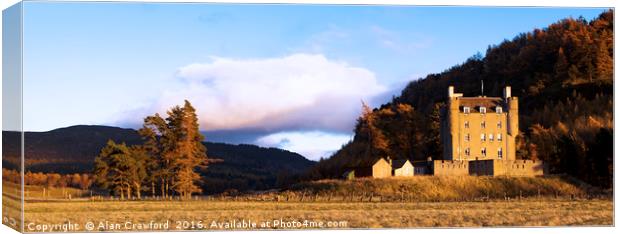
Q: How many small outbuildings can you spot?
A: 2